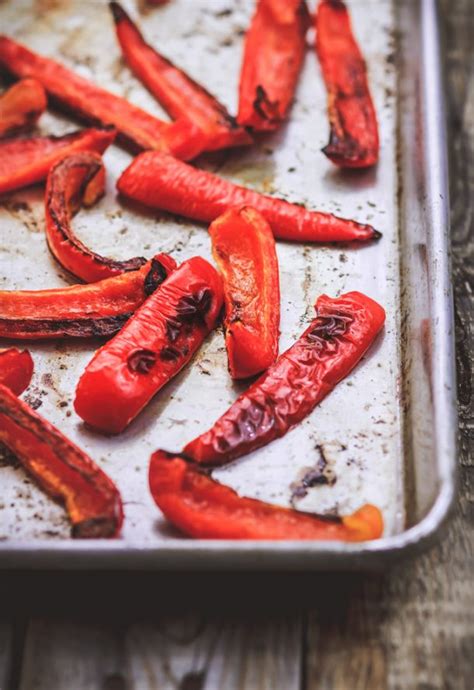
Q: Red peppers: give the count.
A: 15